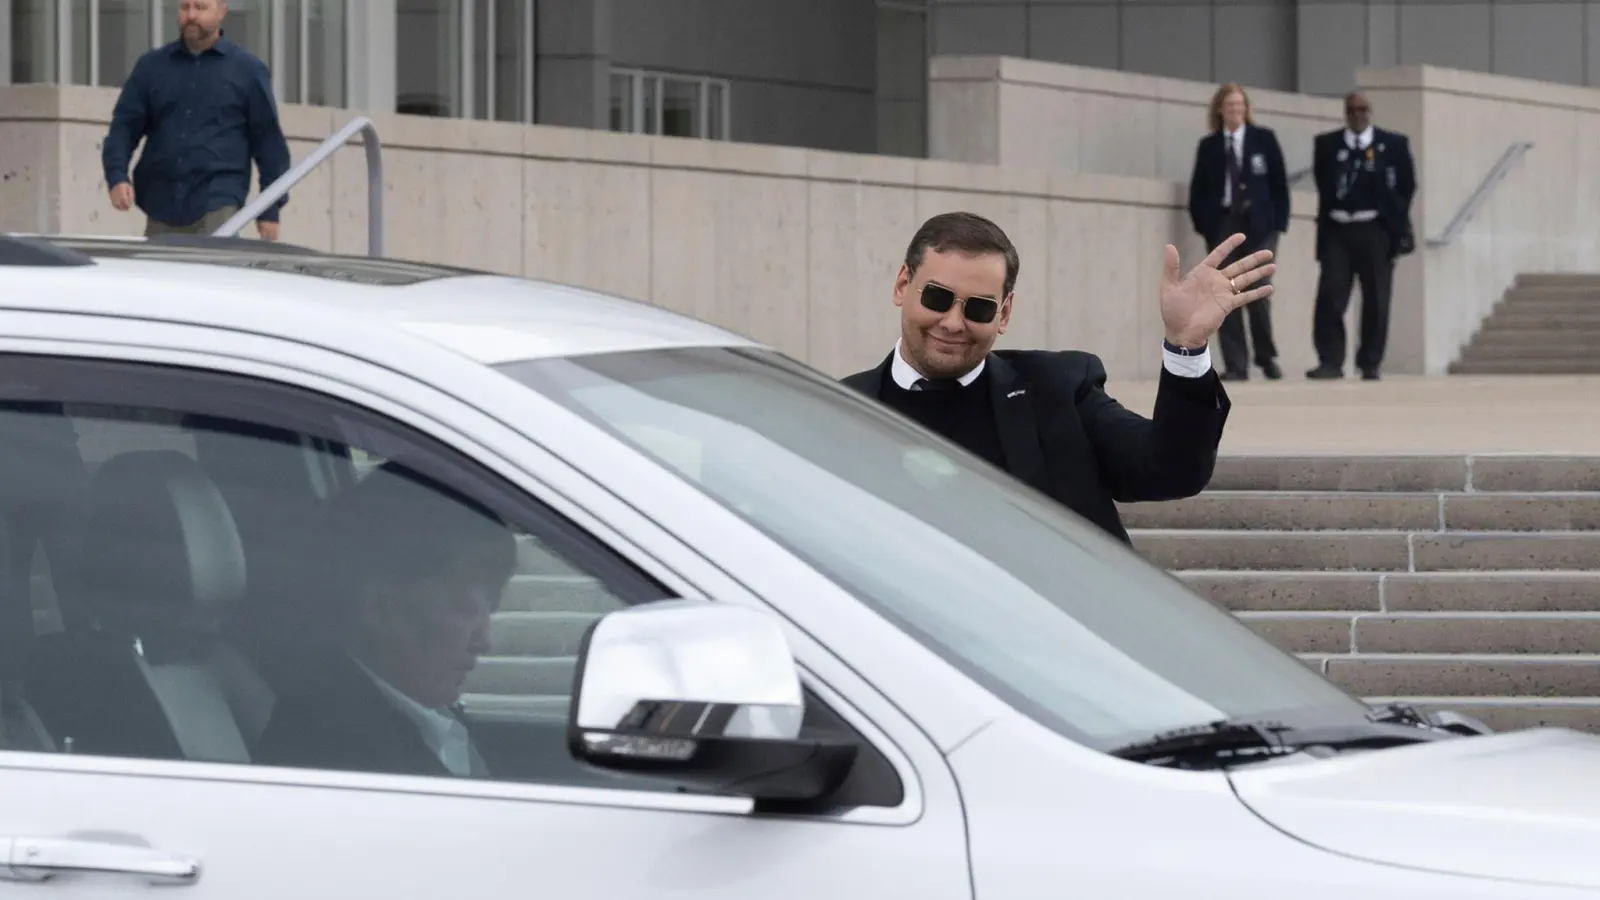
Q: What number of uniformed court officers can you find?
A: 2